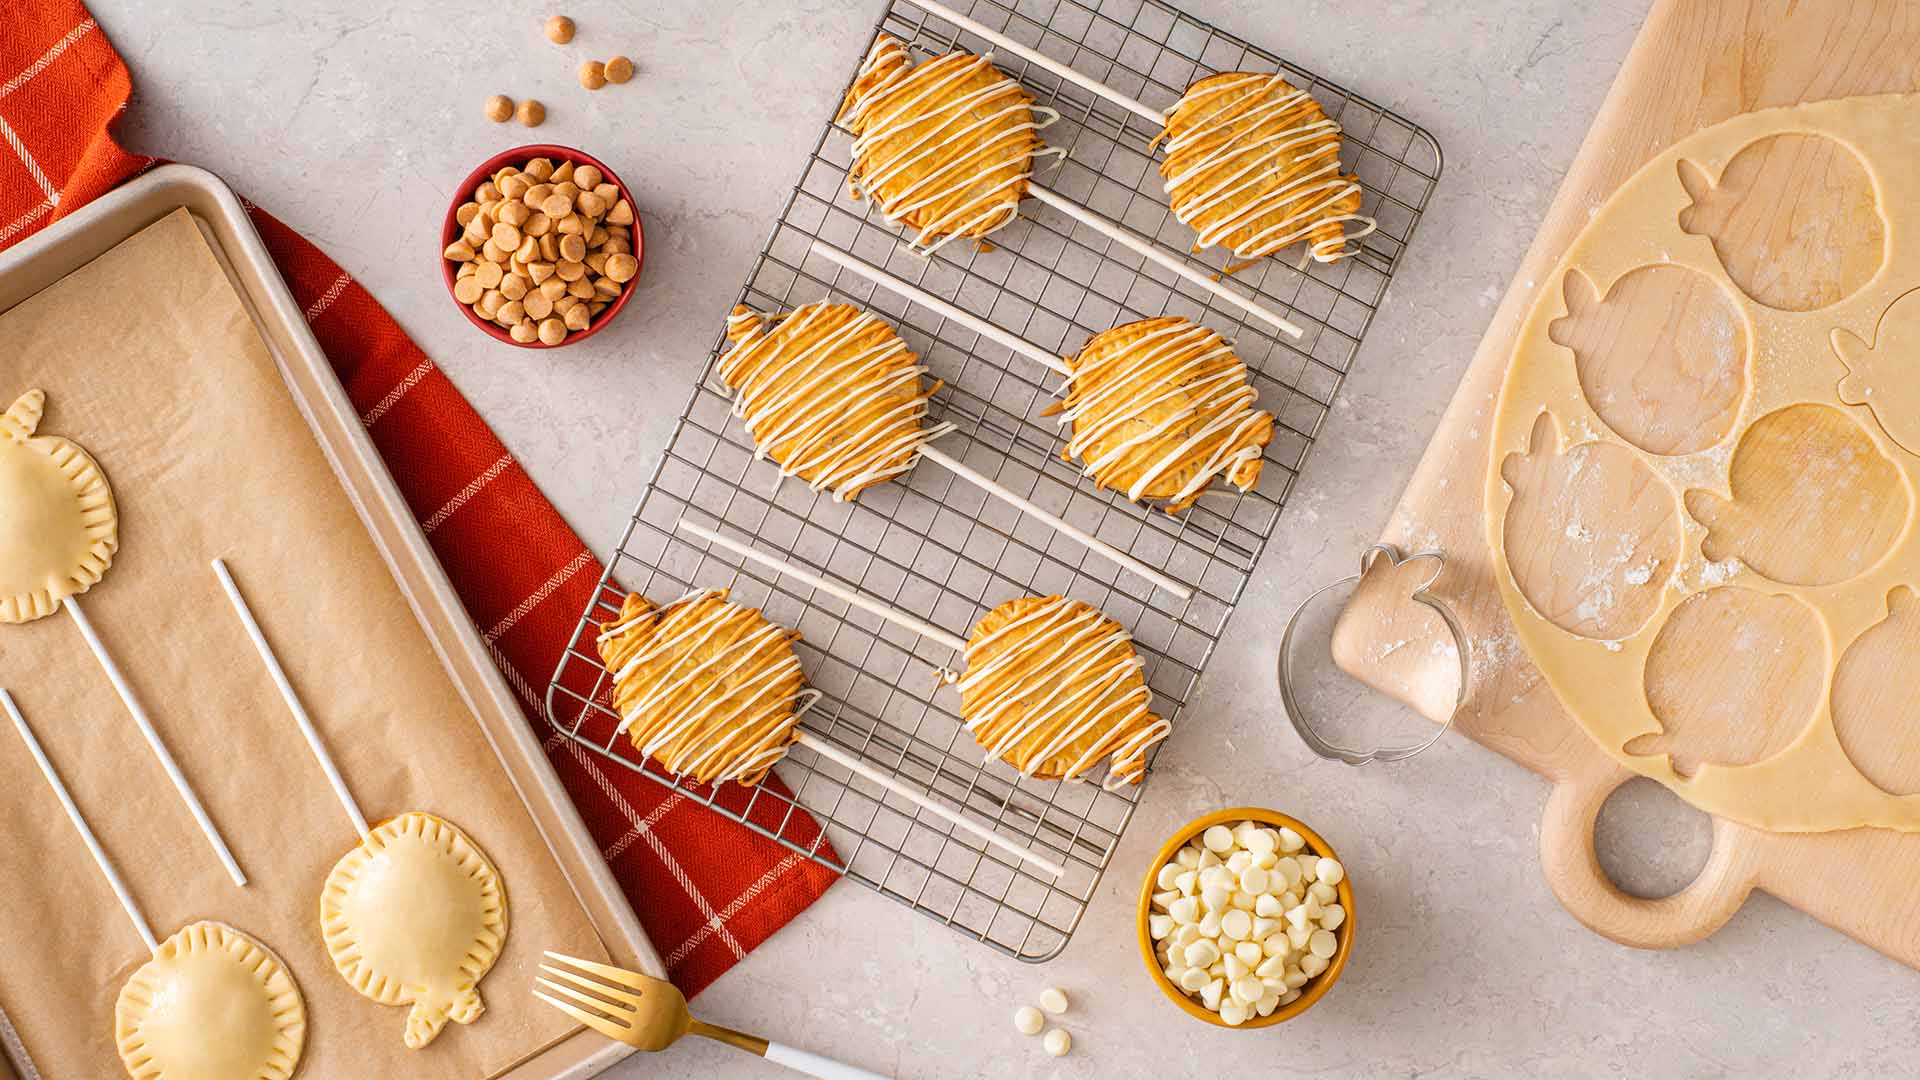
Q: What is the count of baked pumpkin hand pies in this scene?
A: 6